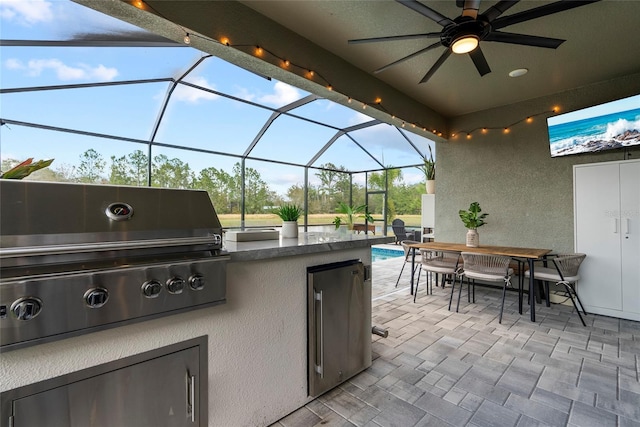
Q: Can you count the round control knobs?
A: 5